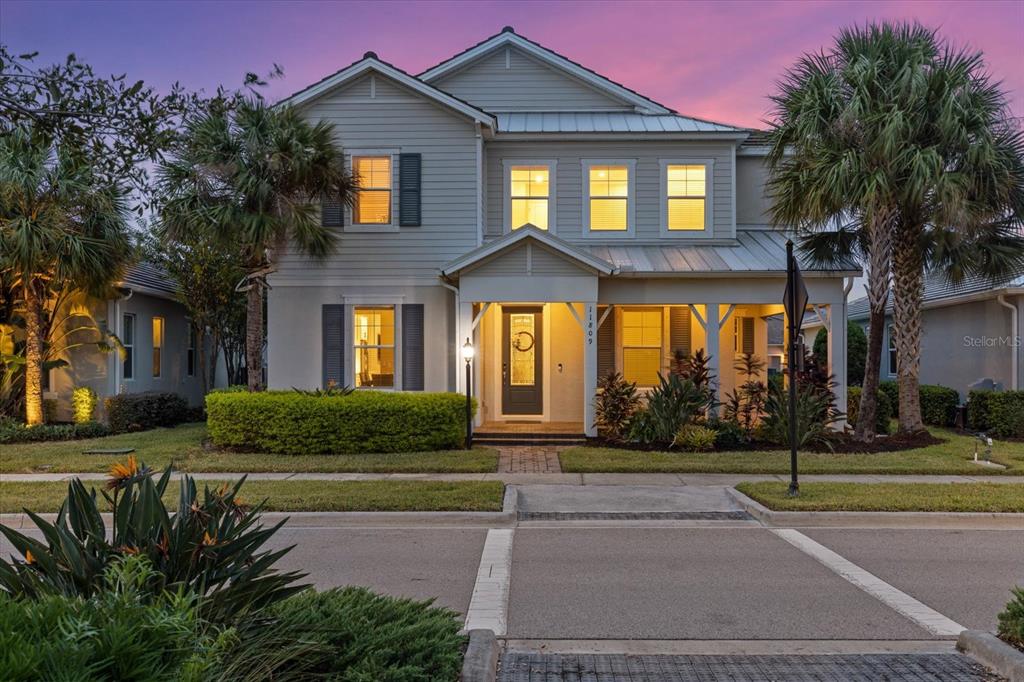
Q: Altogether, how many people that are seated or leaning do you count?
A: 0